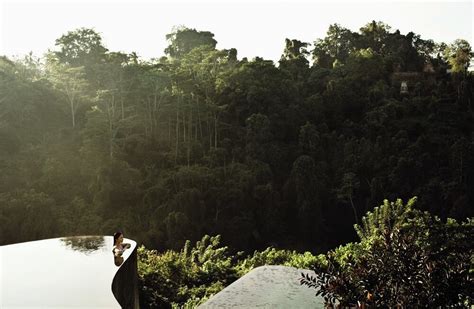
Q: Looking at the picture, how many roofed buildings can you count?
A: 1